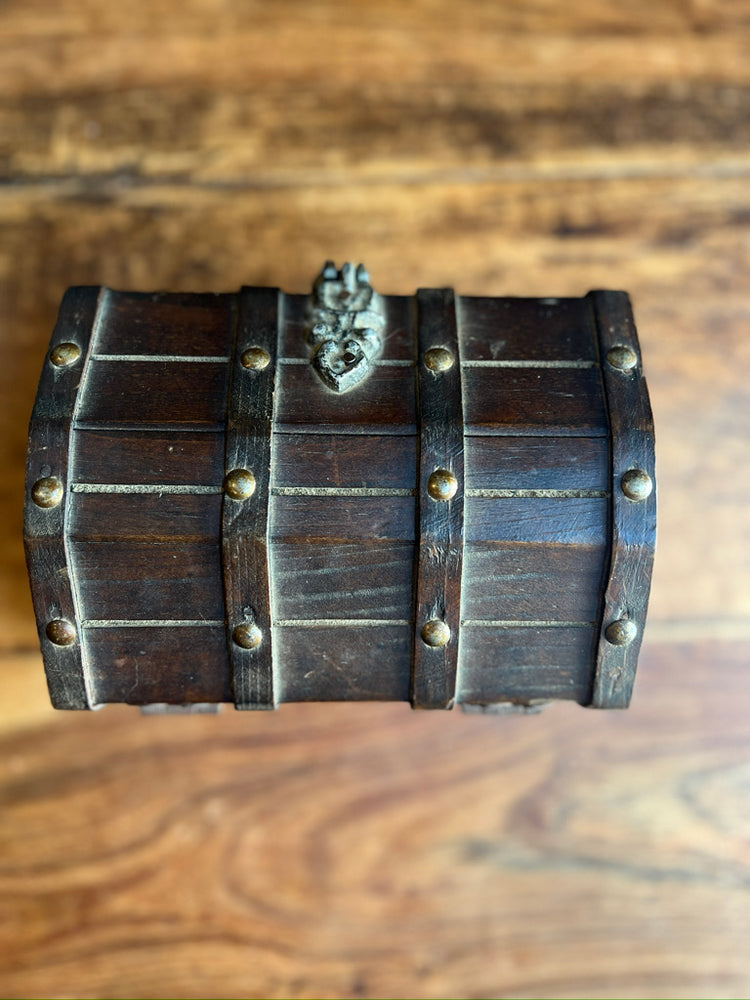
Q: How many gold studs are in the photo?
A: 12